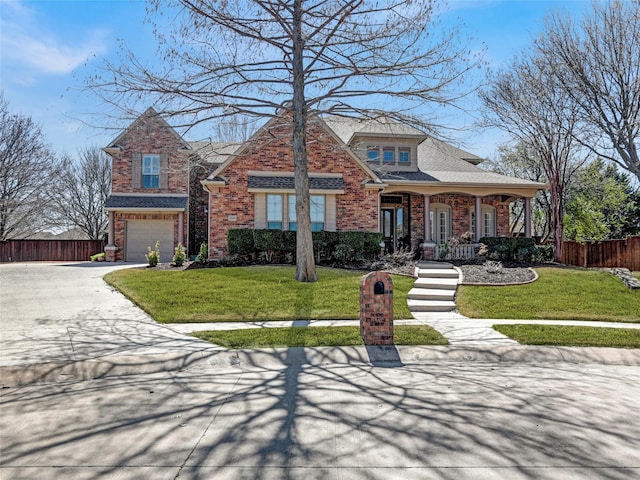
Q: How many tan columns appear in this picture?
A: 5